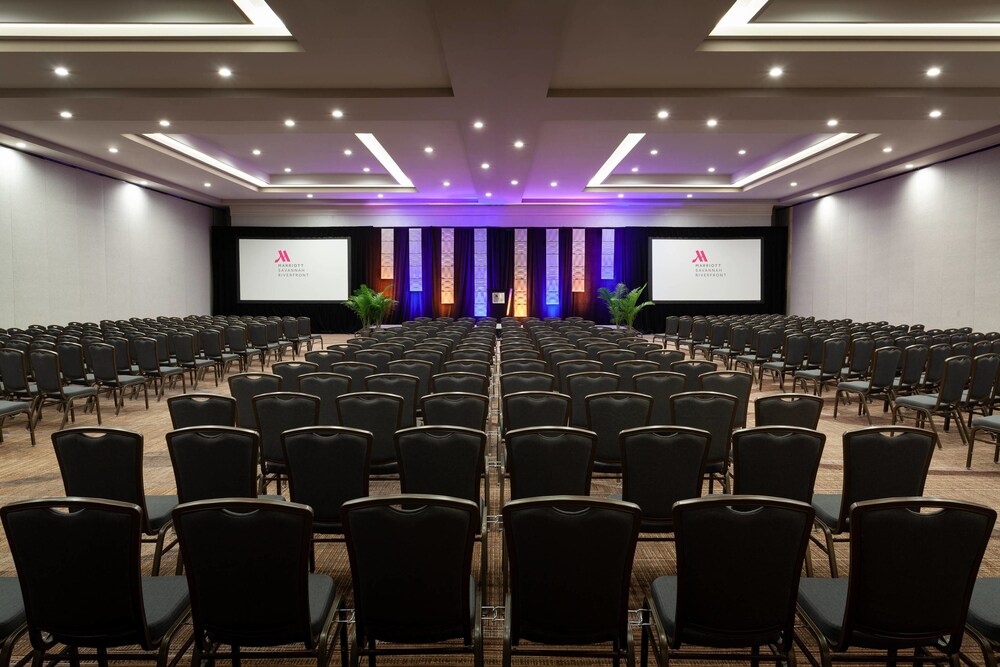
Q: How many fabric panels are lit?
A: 8